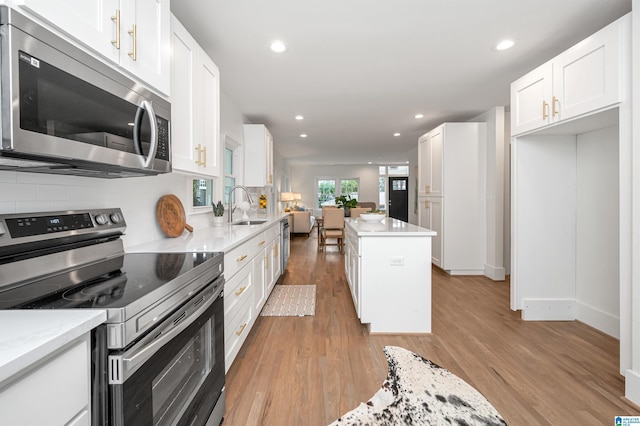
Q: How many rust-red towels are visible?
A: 0